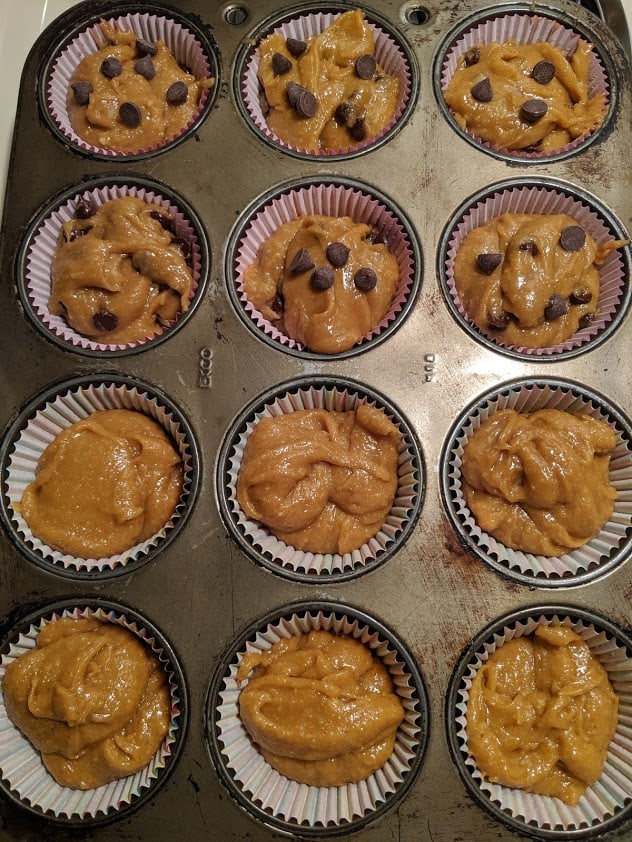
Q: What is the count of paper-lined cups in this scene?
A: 12